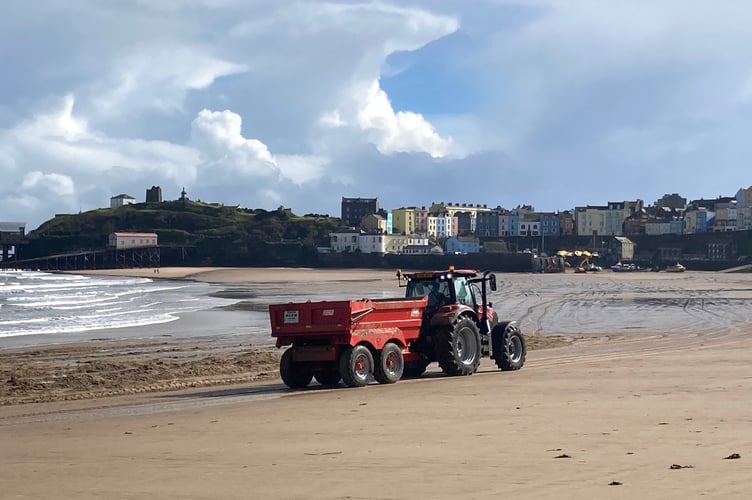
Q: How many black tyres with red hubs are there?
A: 2